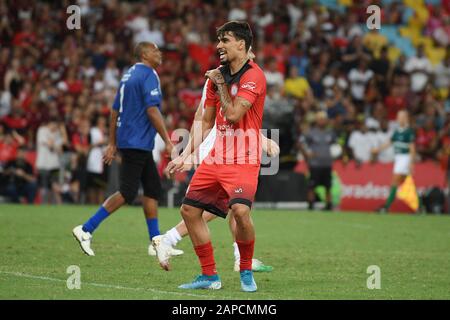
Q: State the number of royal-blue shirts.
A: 1